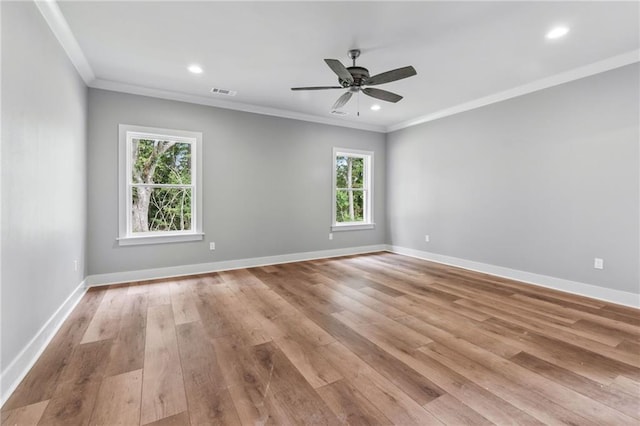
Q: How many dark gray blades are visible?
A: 5